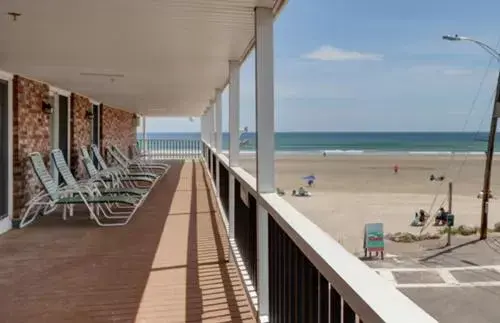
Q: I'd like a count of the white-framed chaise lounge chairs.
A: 6